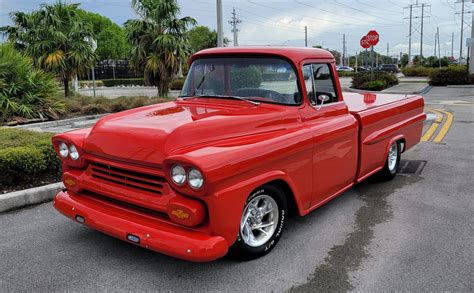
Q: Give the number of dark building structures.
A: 1